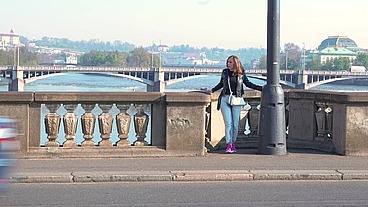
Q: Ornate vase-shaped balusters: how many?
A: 6